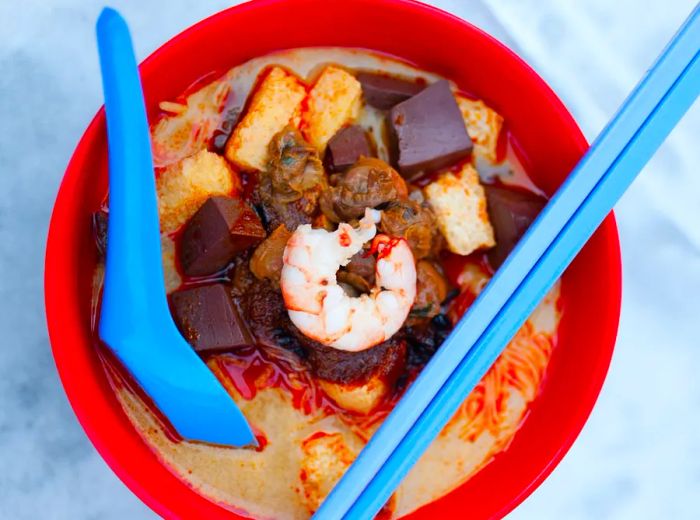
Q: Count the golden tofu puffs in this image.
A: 7